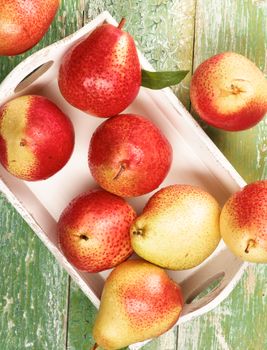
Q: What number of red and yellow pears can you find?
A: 9